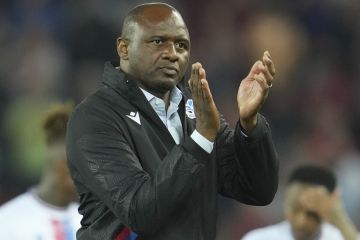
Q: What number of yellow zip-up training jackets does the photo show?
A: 0